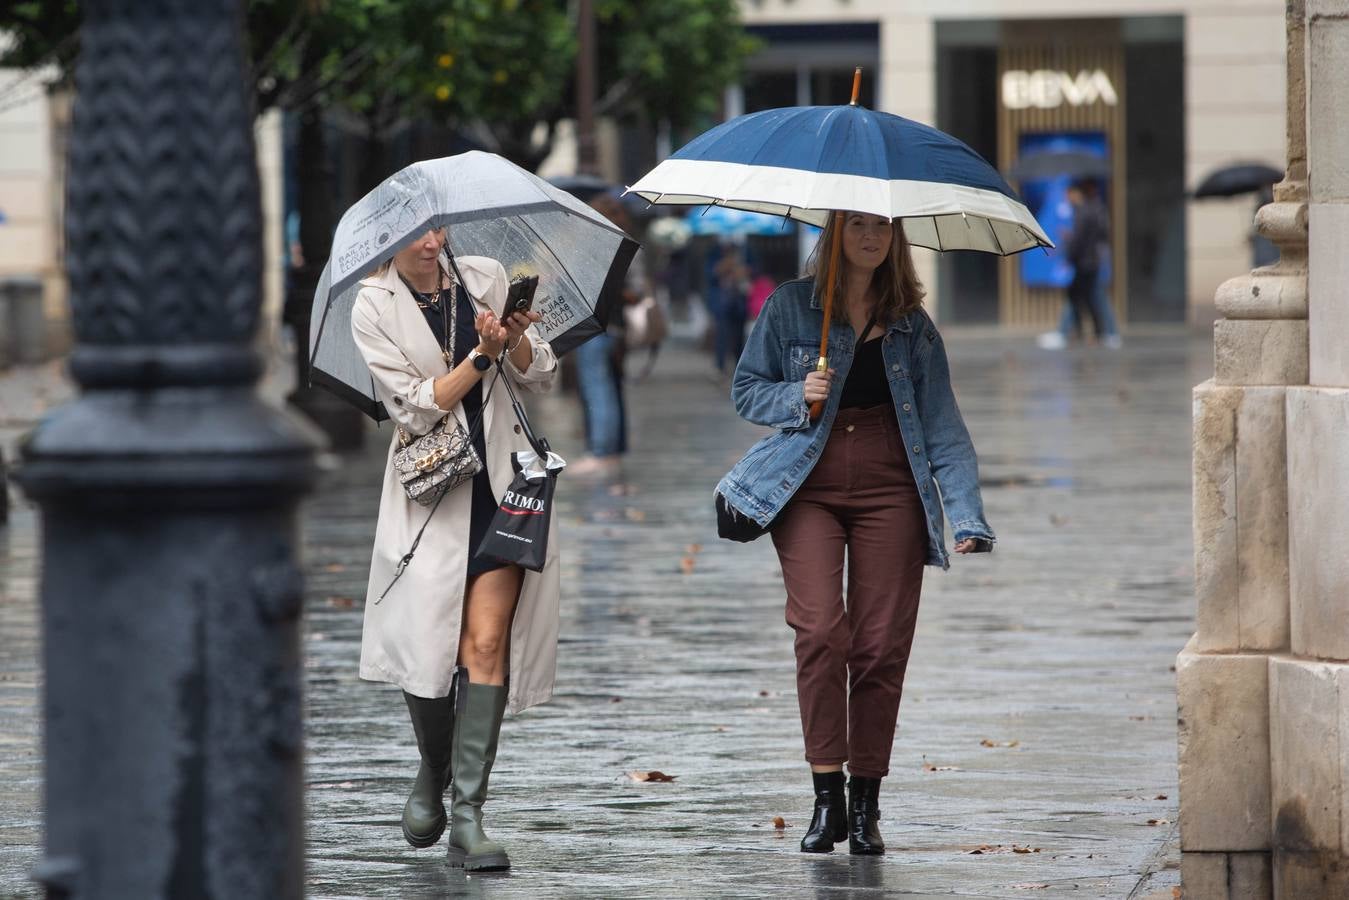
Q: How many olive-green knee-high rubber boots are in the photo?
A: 2